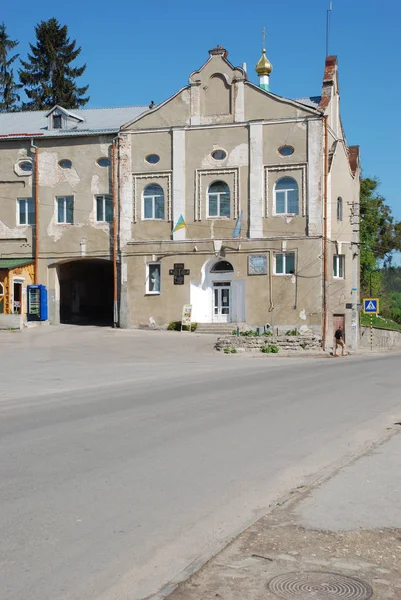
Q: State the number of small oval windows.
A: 6